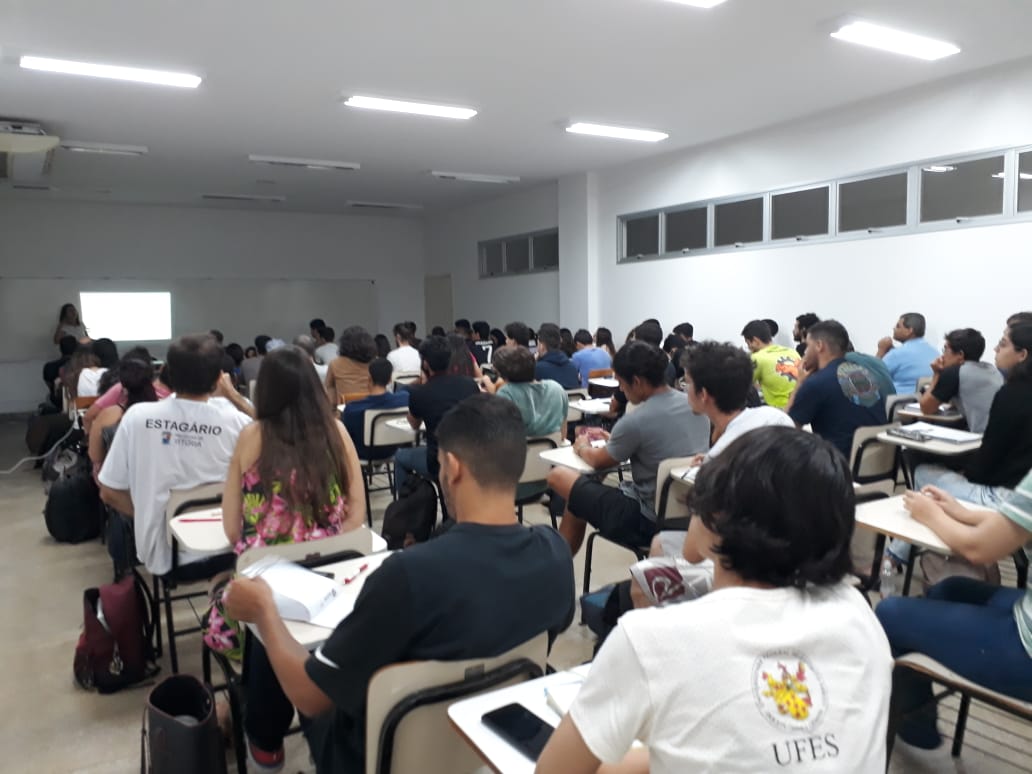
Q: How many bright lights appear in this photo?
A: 5